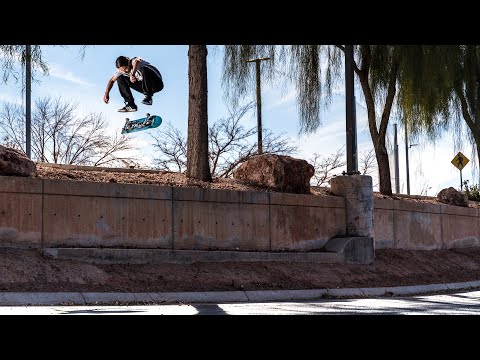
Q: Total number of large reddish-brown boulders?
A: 3